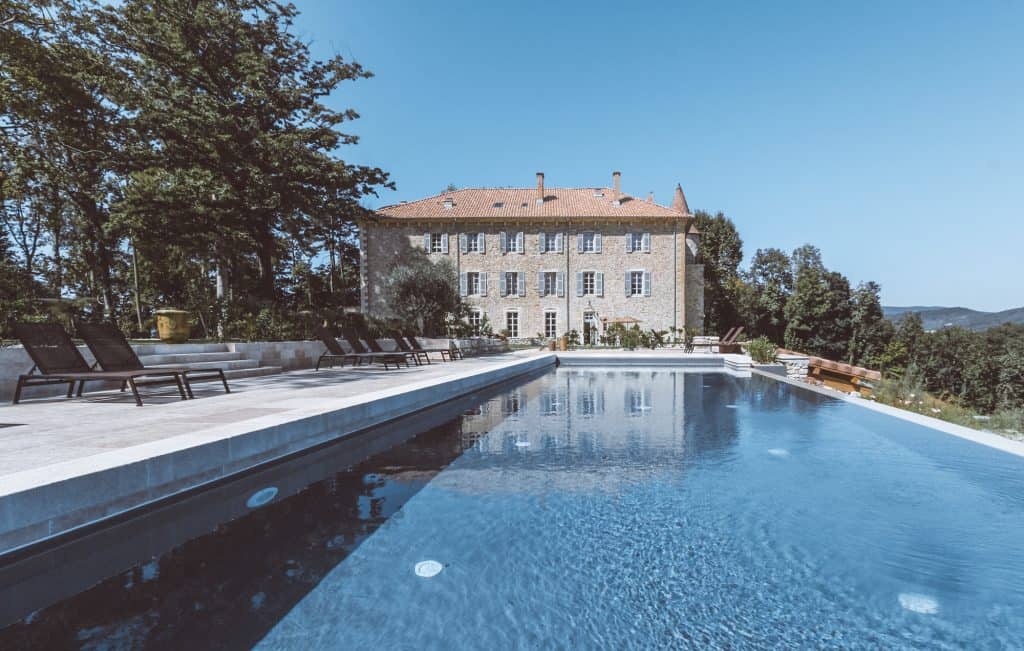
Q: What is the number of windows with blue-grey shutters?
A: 11